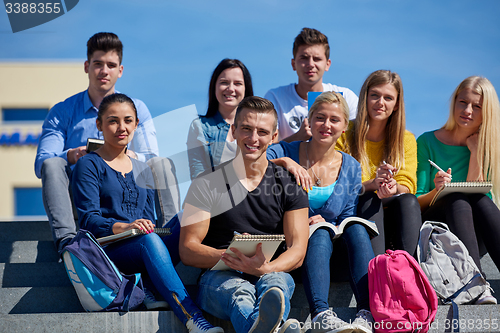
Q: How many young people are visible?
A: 8